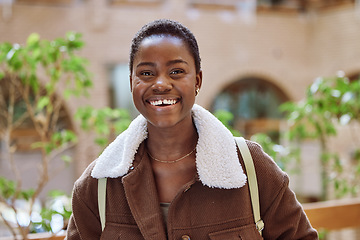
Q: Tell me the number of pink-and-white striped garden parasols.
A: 0